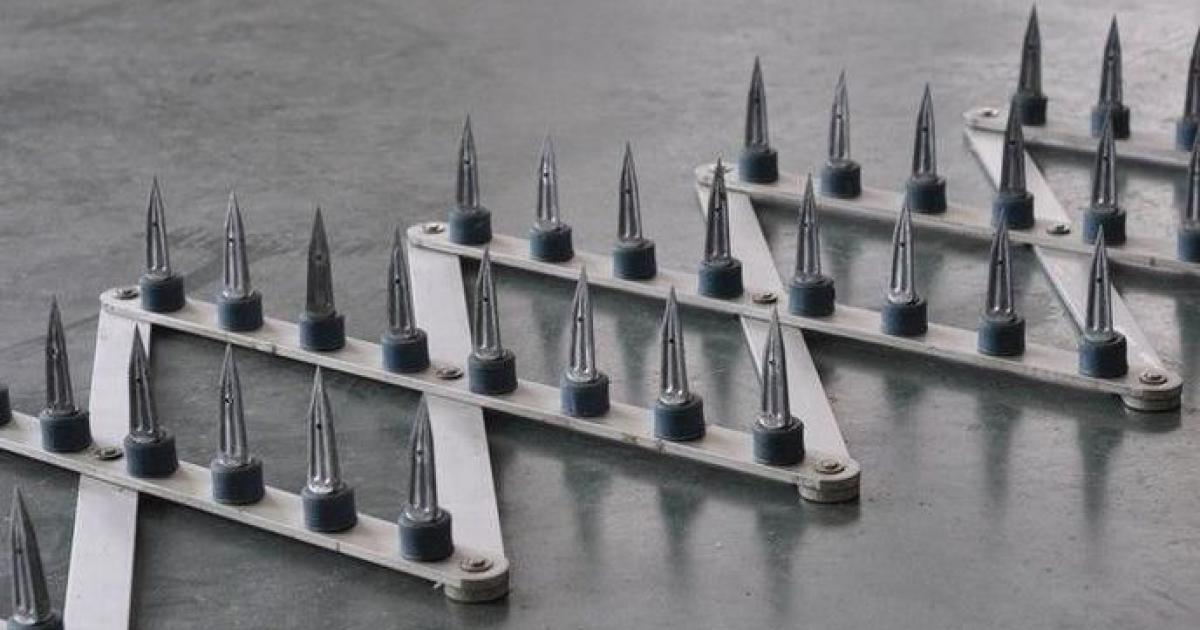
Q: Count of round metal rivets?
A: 11